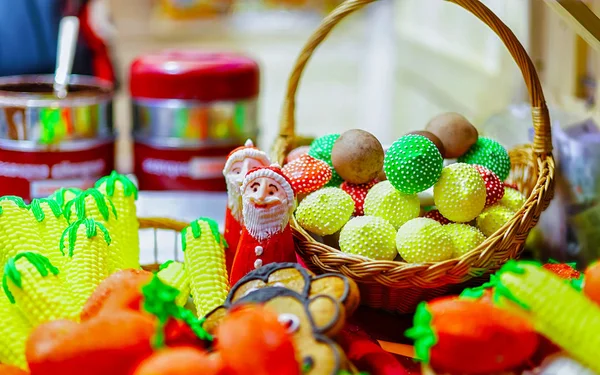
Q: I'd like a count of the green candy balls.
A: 3